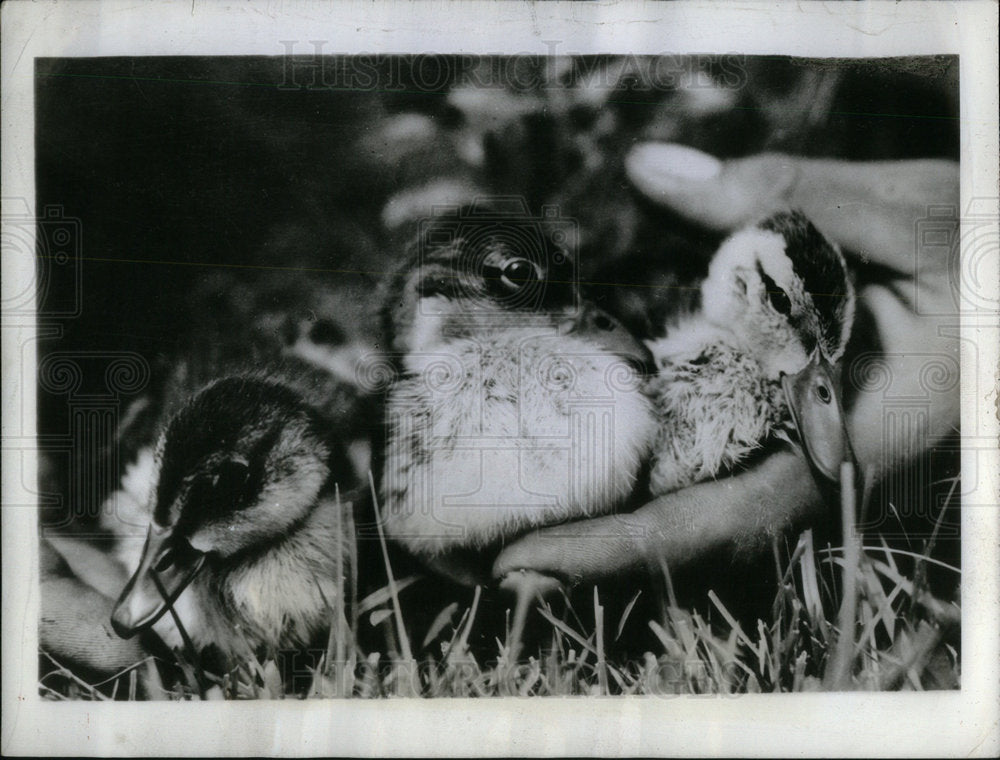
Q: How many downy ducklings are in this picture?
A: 3